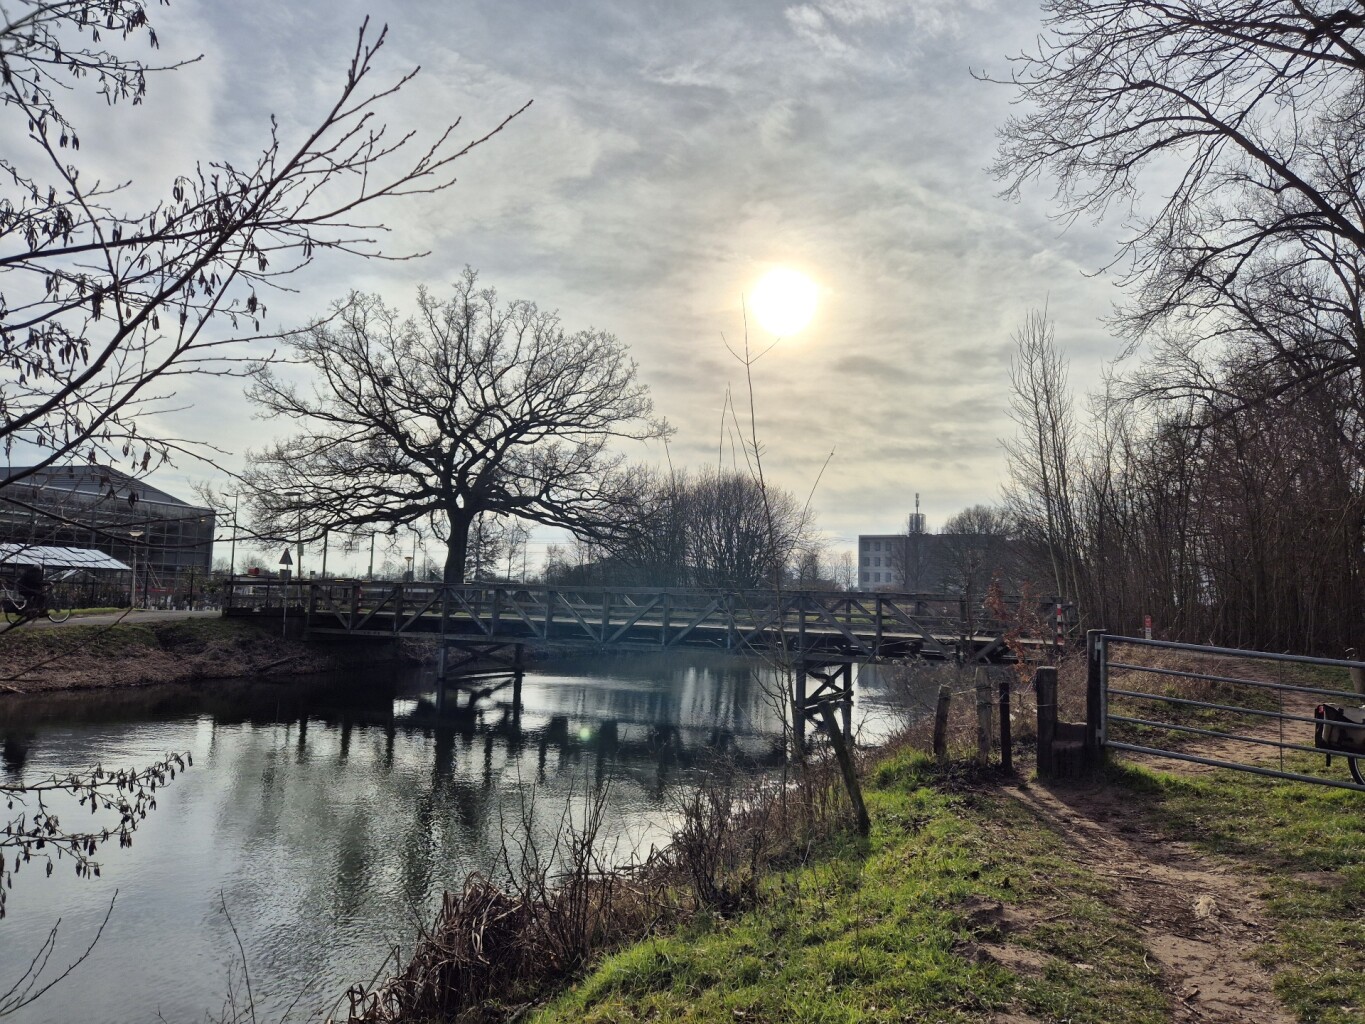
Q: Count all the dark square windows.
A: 9